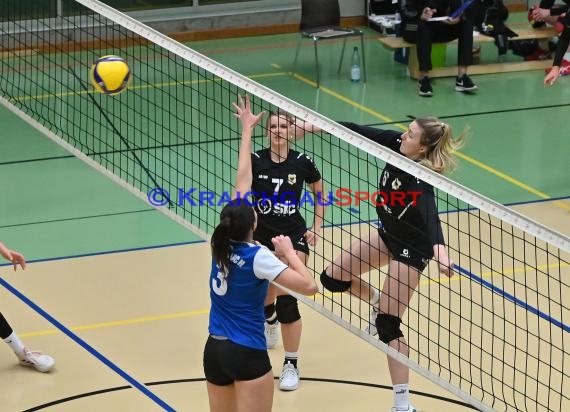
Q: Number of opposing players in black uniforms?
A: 2